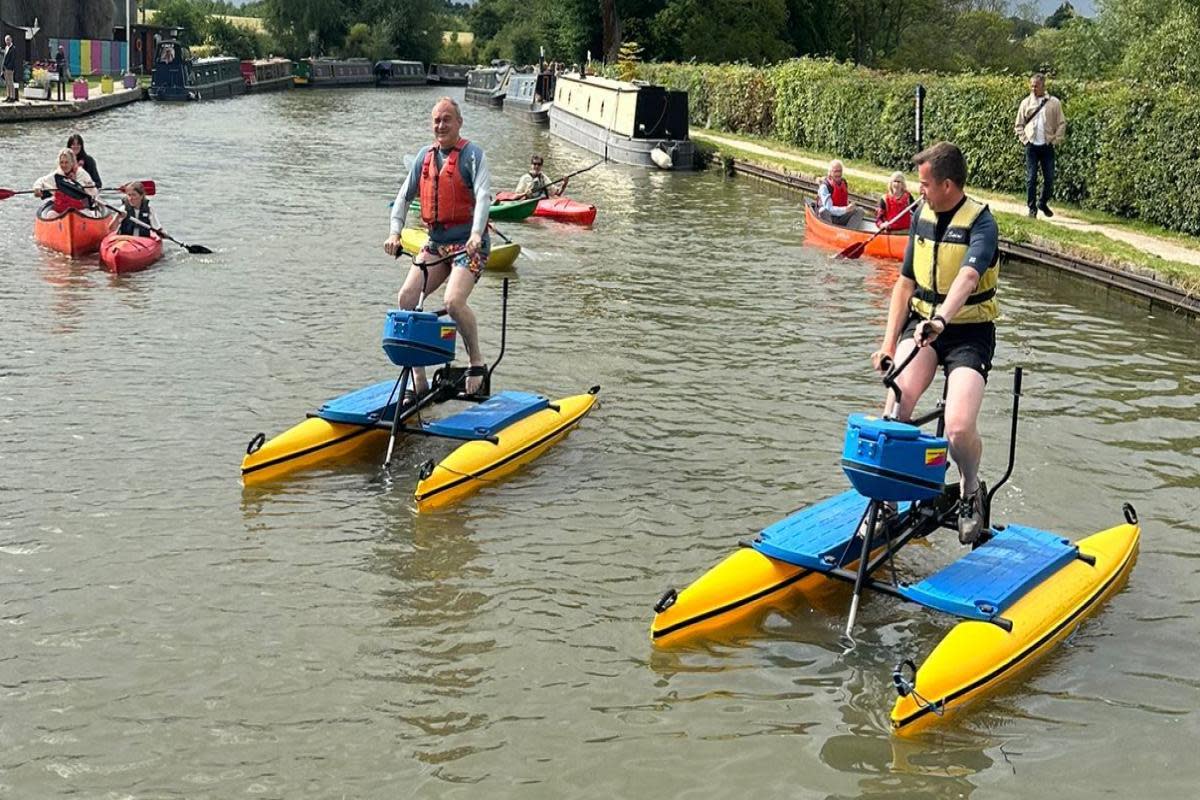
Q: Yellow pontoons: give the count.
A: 4